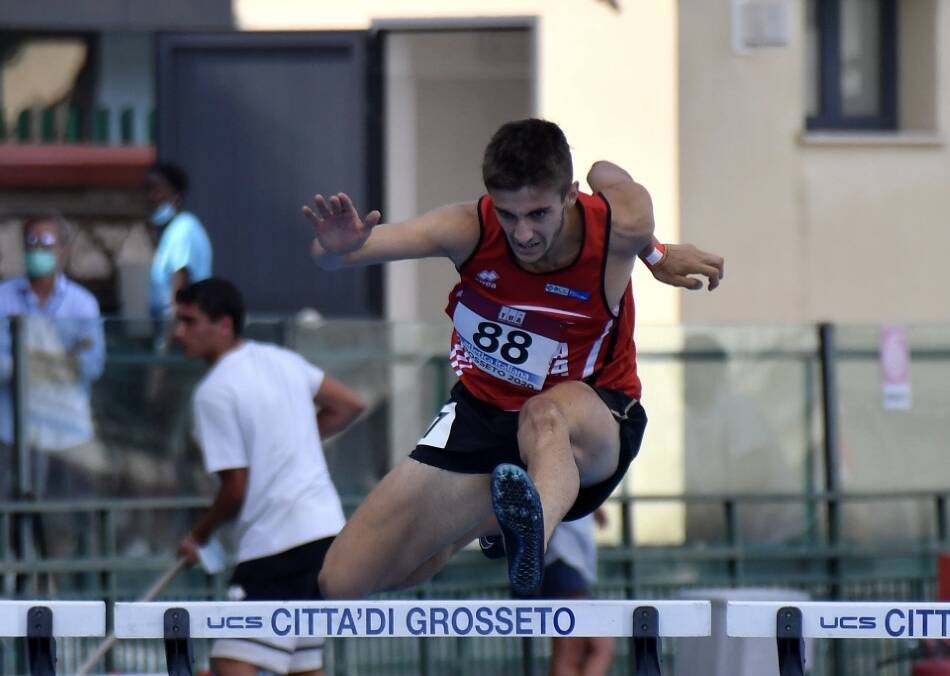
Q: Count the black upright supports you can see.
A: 4